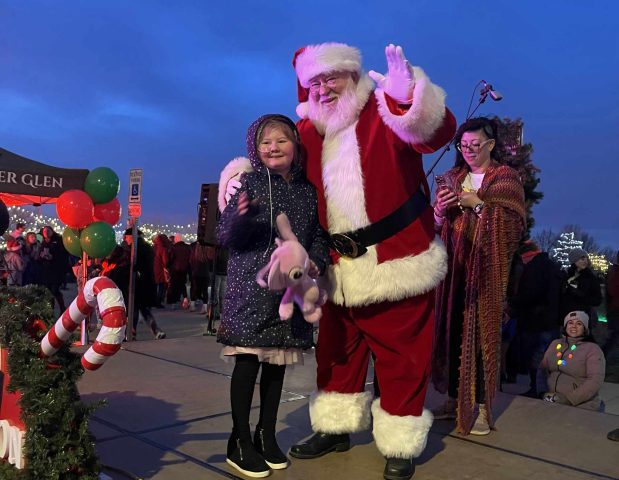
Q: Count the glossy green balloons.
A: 3